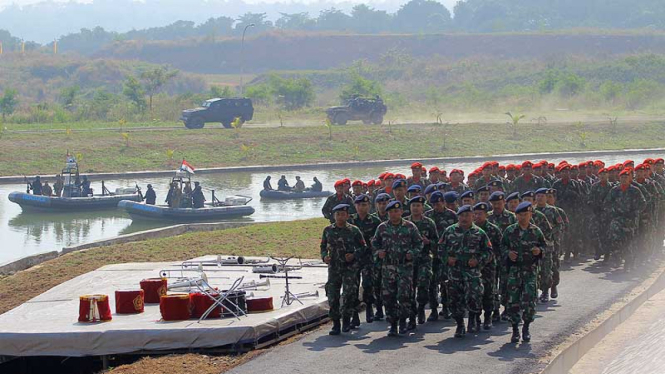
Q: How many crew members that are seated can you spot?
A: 4